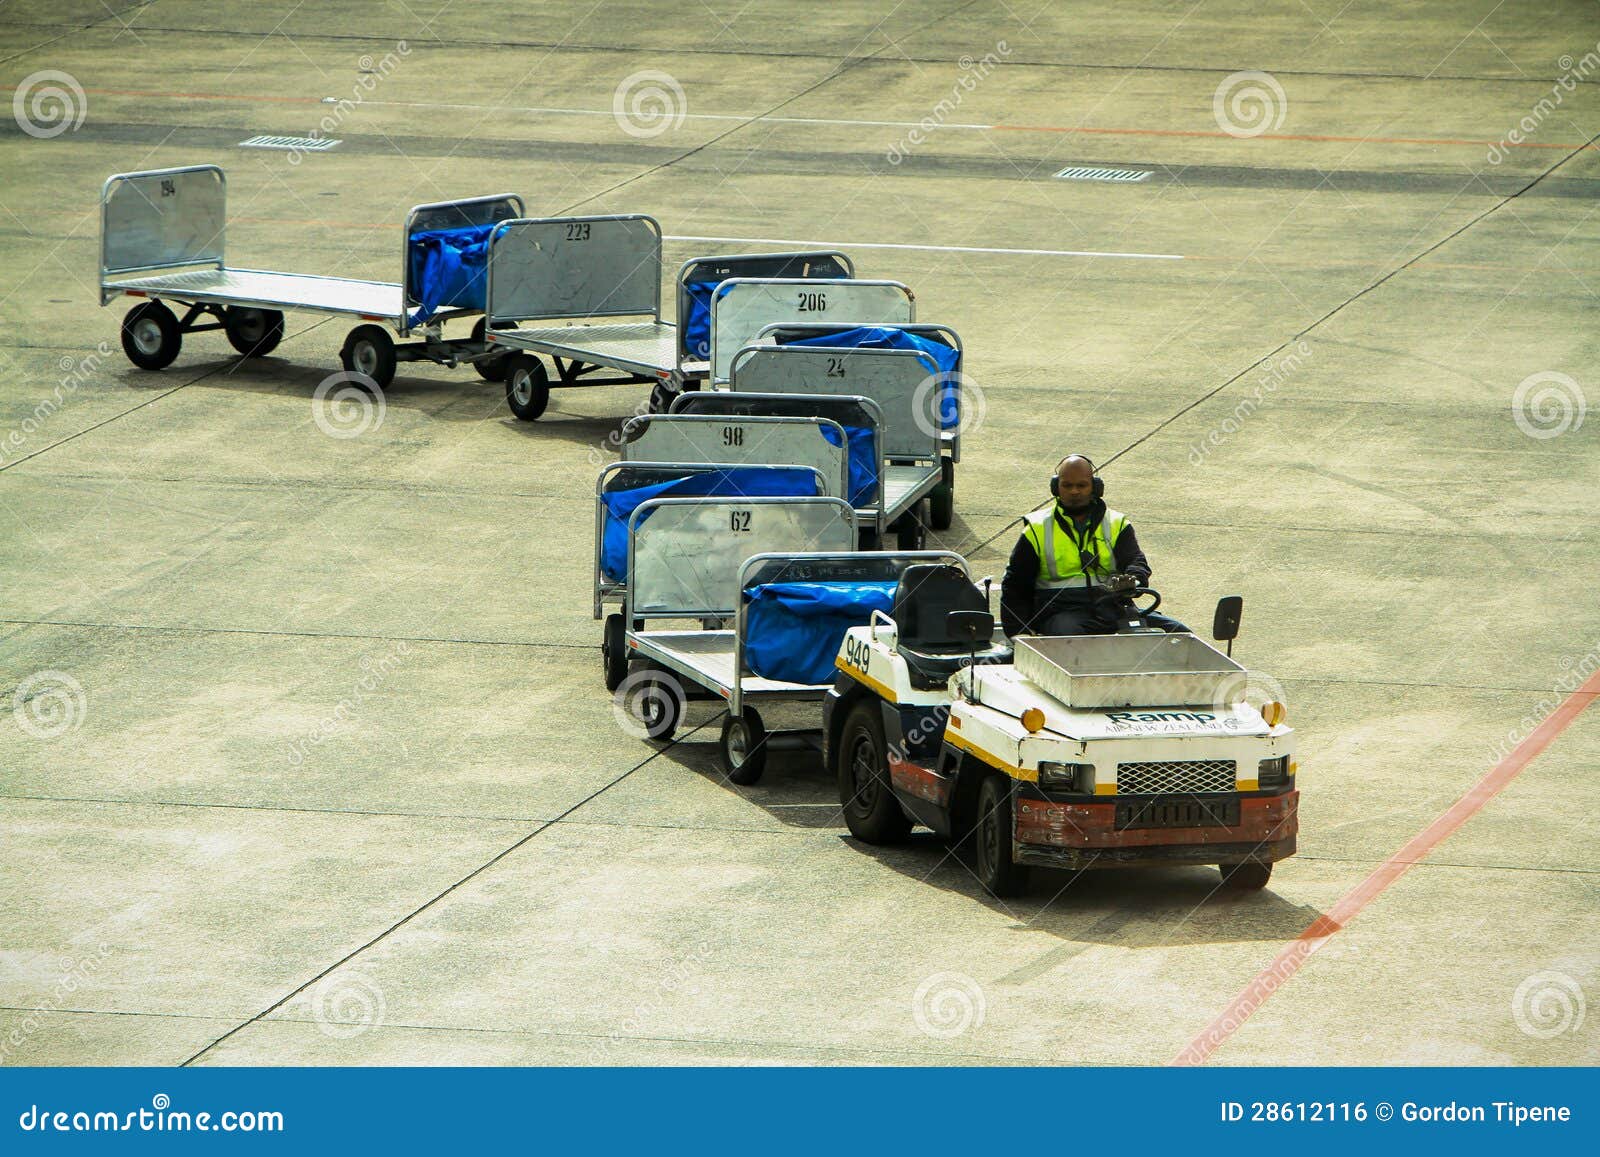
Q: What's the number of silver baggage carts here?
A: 6